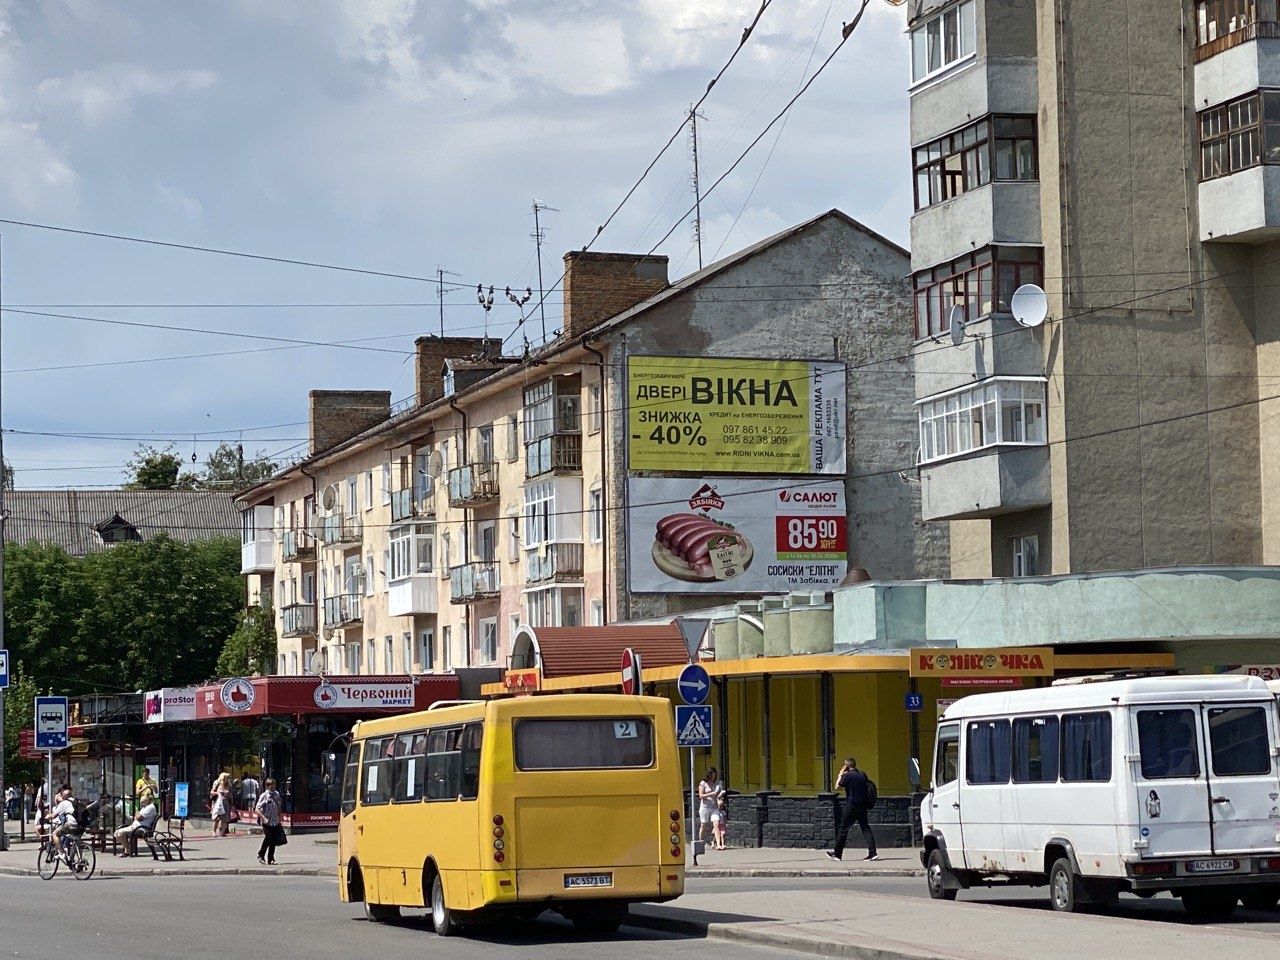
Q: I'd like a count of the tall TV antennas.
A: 3